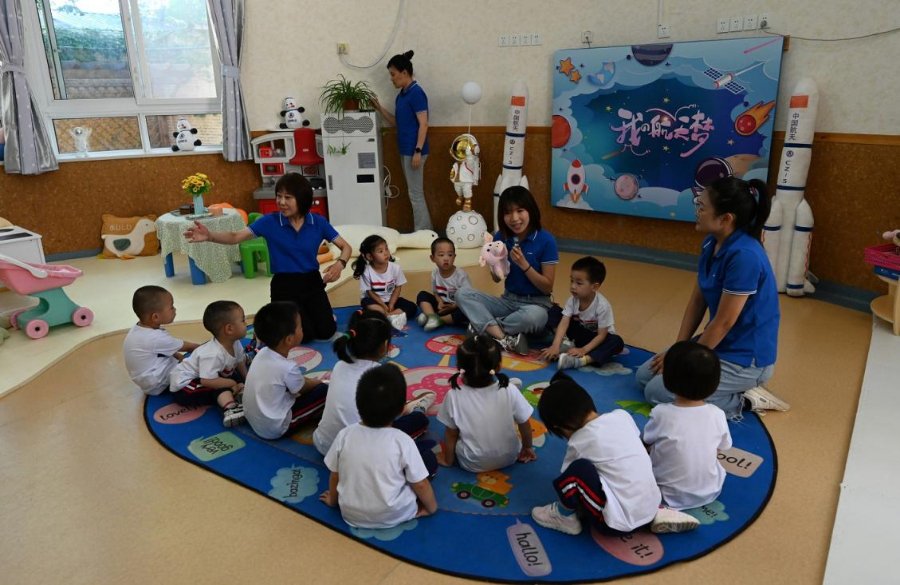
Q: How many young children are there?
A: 11